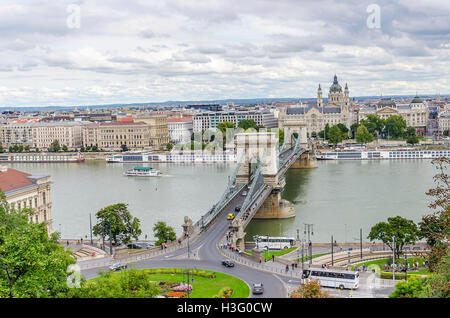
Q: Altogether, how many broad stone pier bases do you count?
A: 2